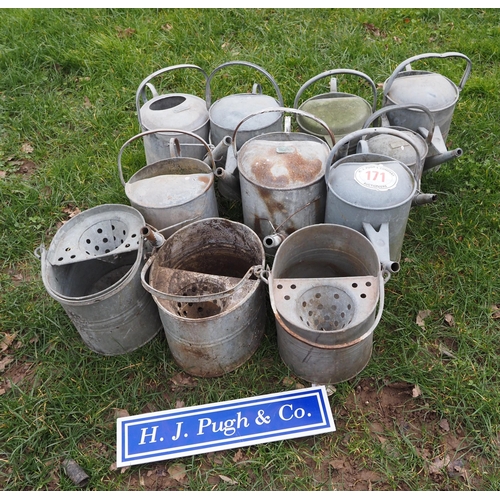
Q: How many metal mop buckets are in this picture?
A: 3